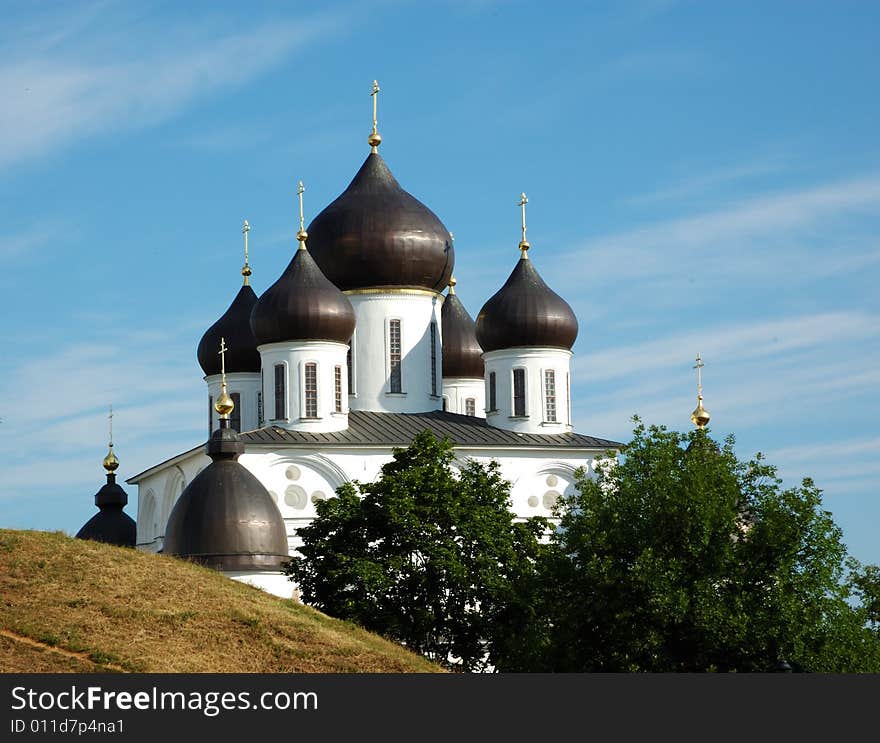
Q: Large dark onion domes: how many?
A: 5